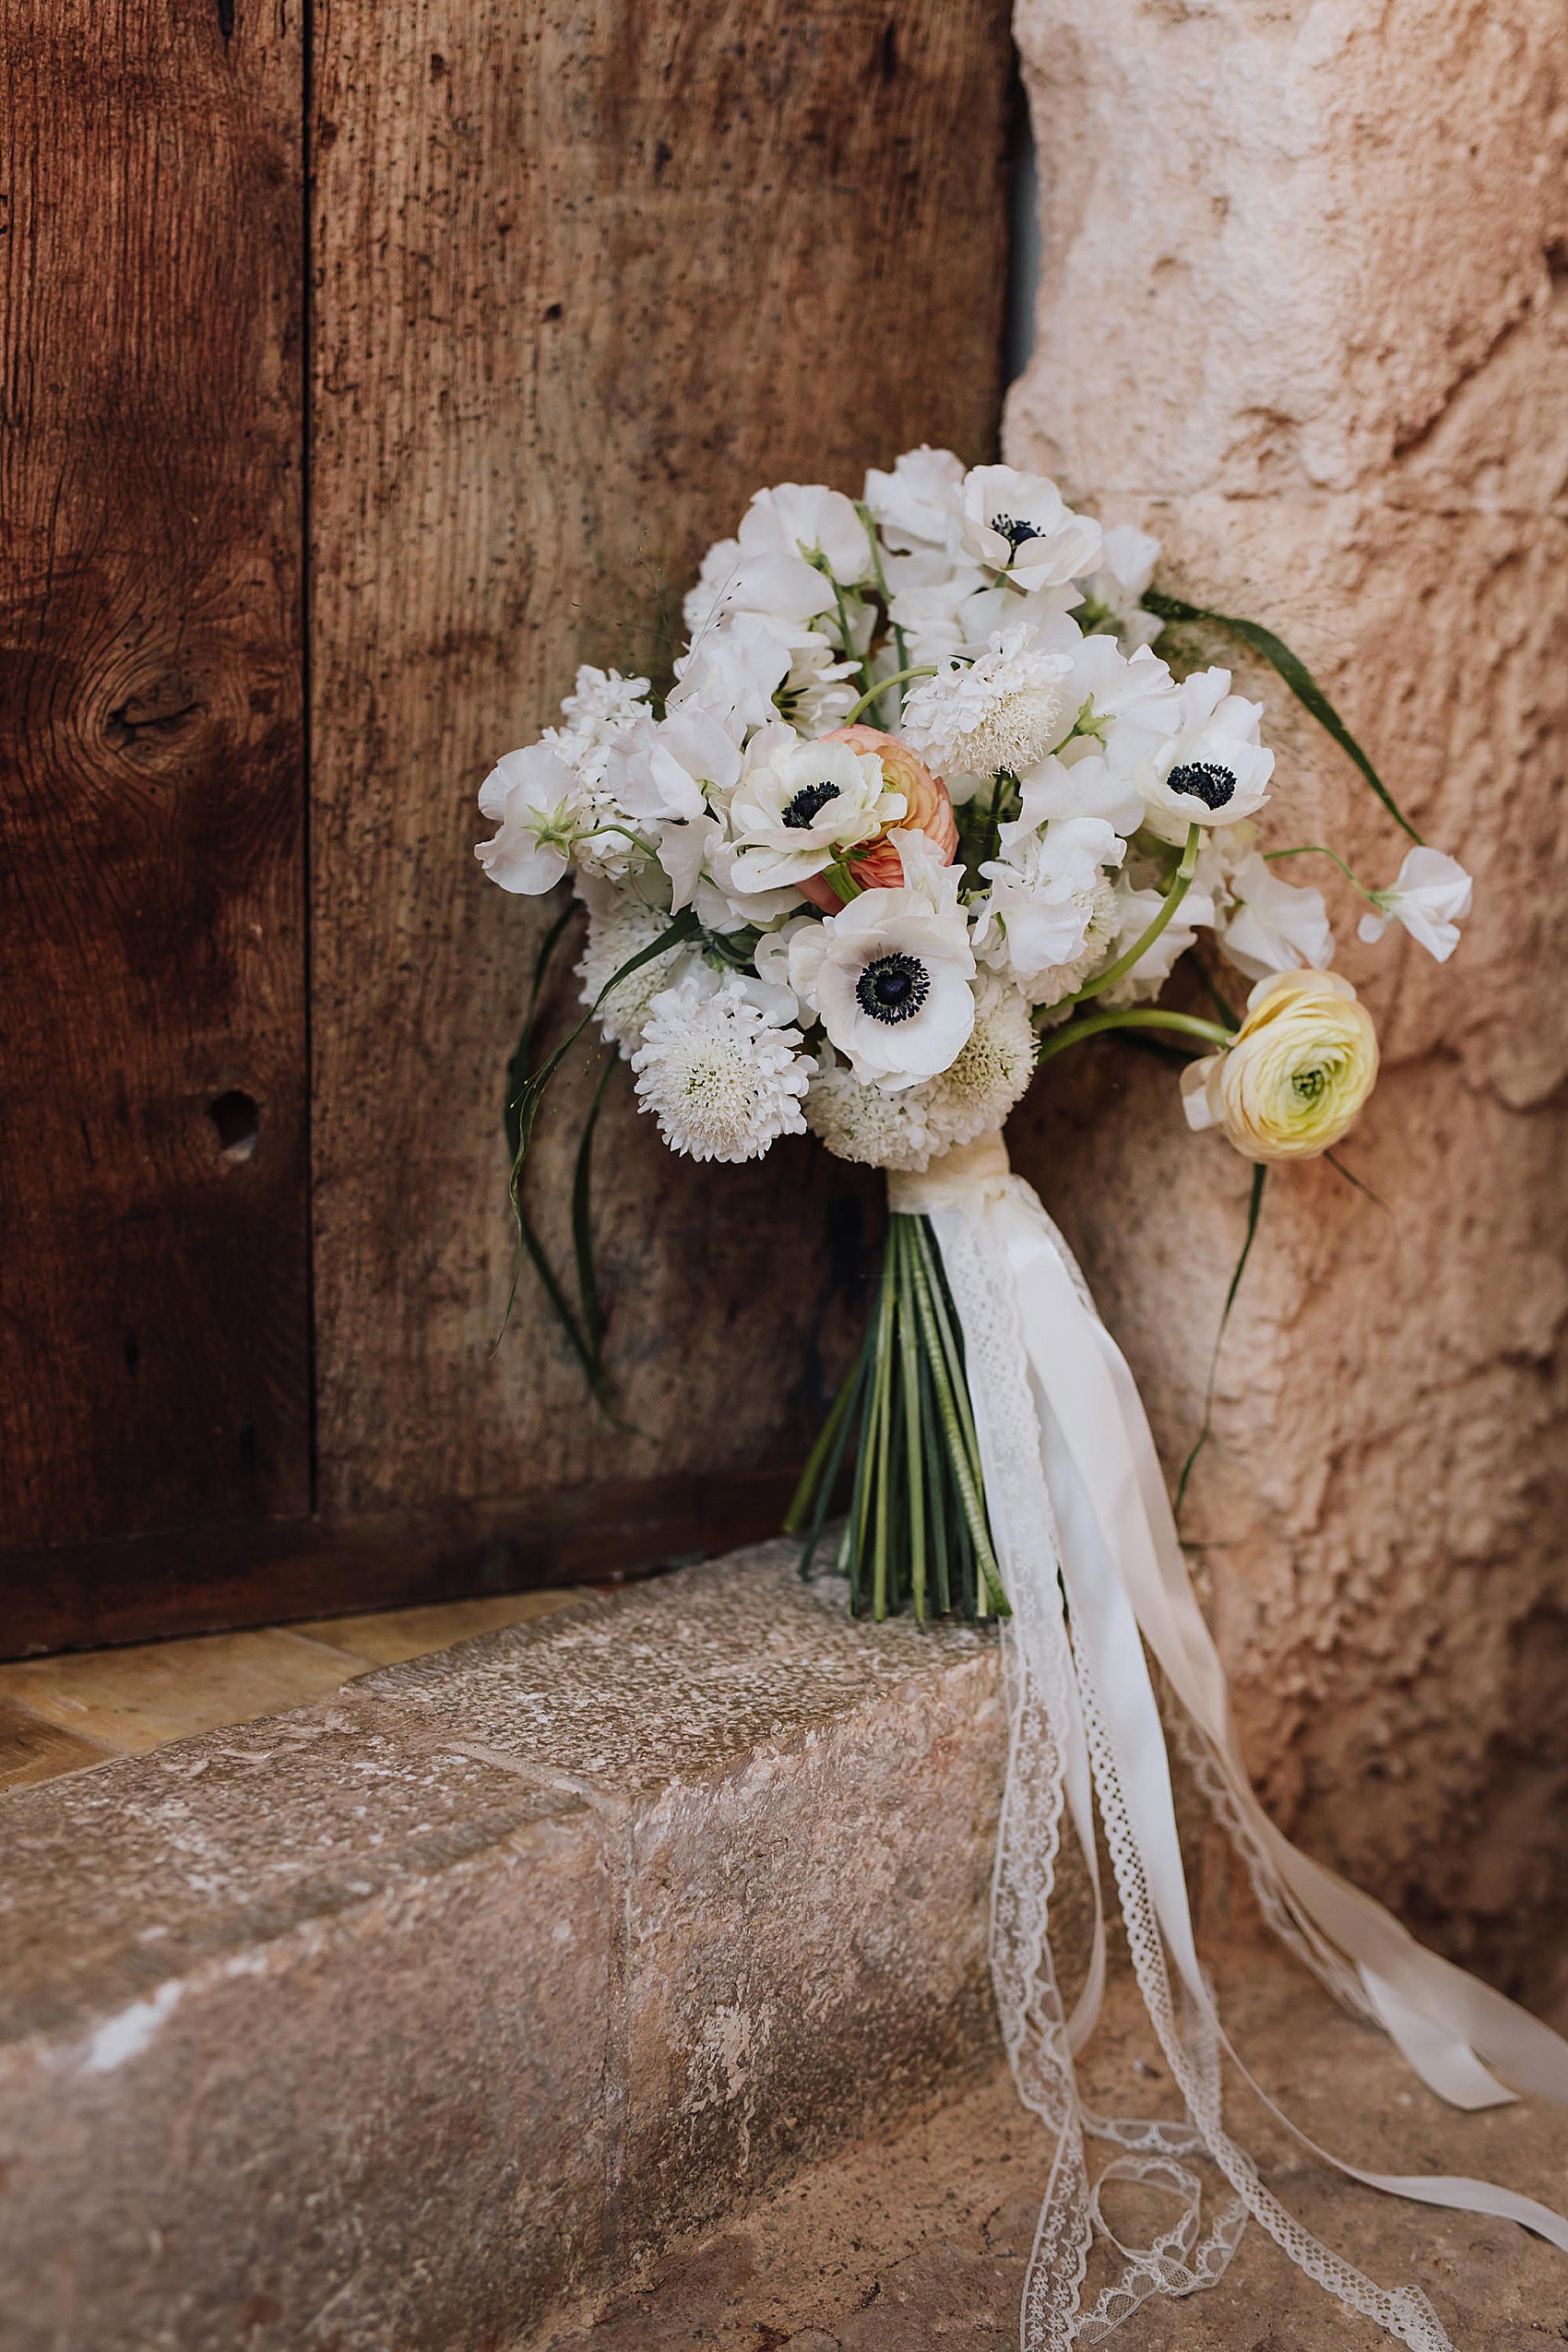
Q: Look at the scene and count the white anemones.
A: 4